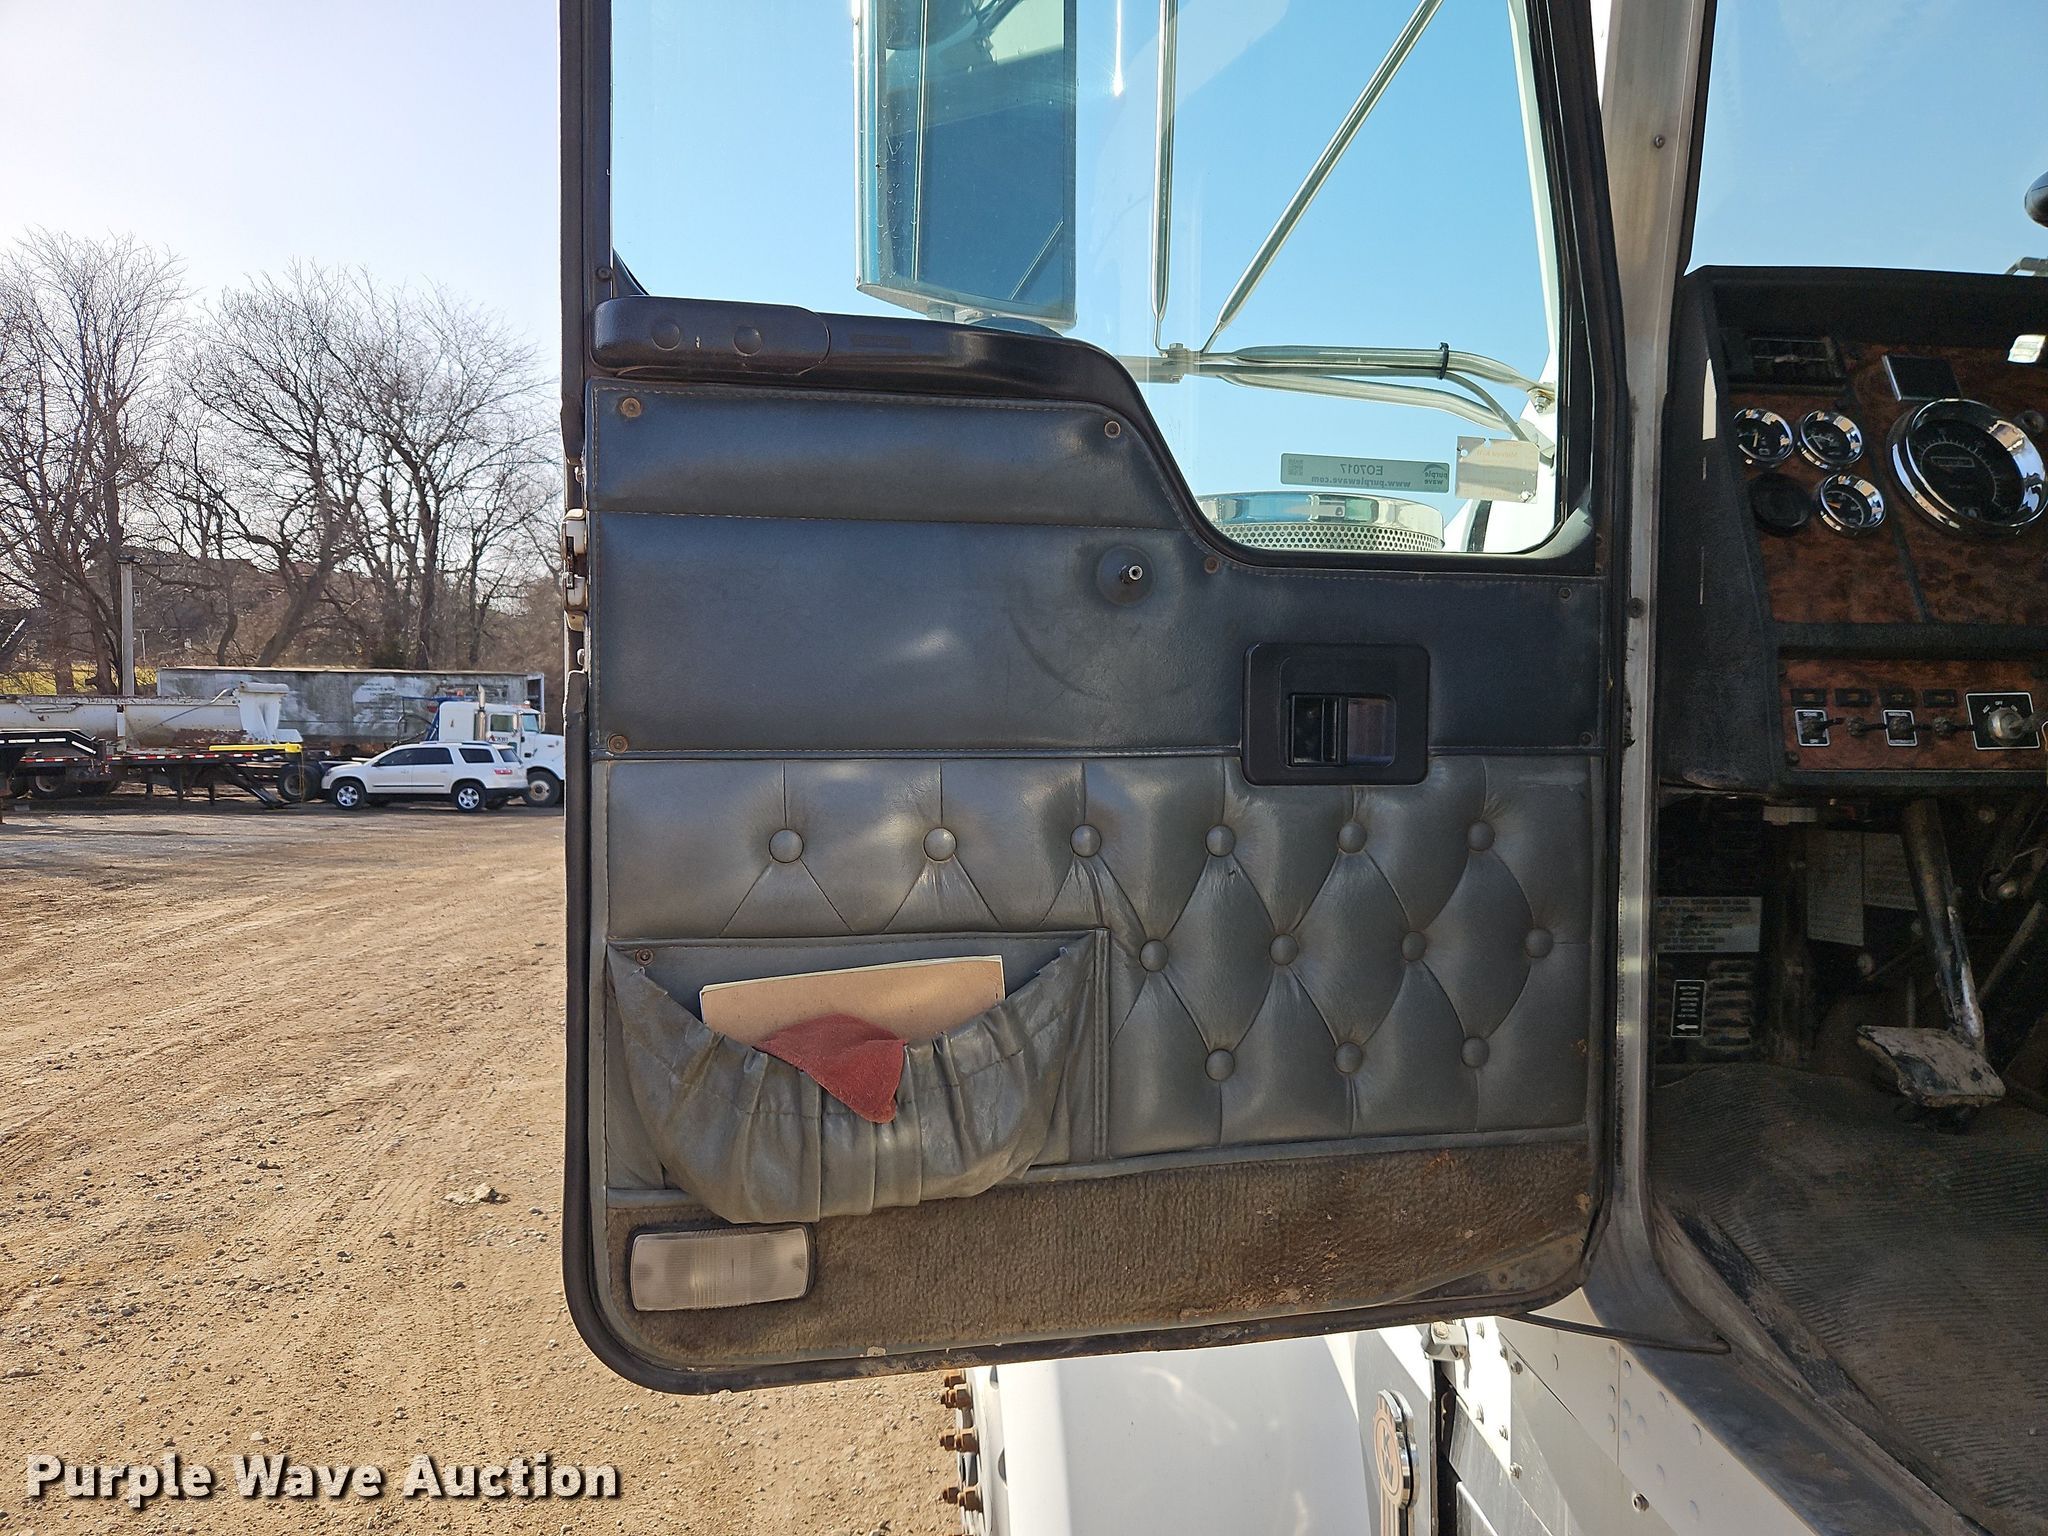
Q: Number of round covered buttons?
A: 13